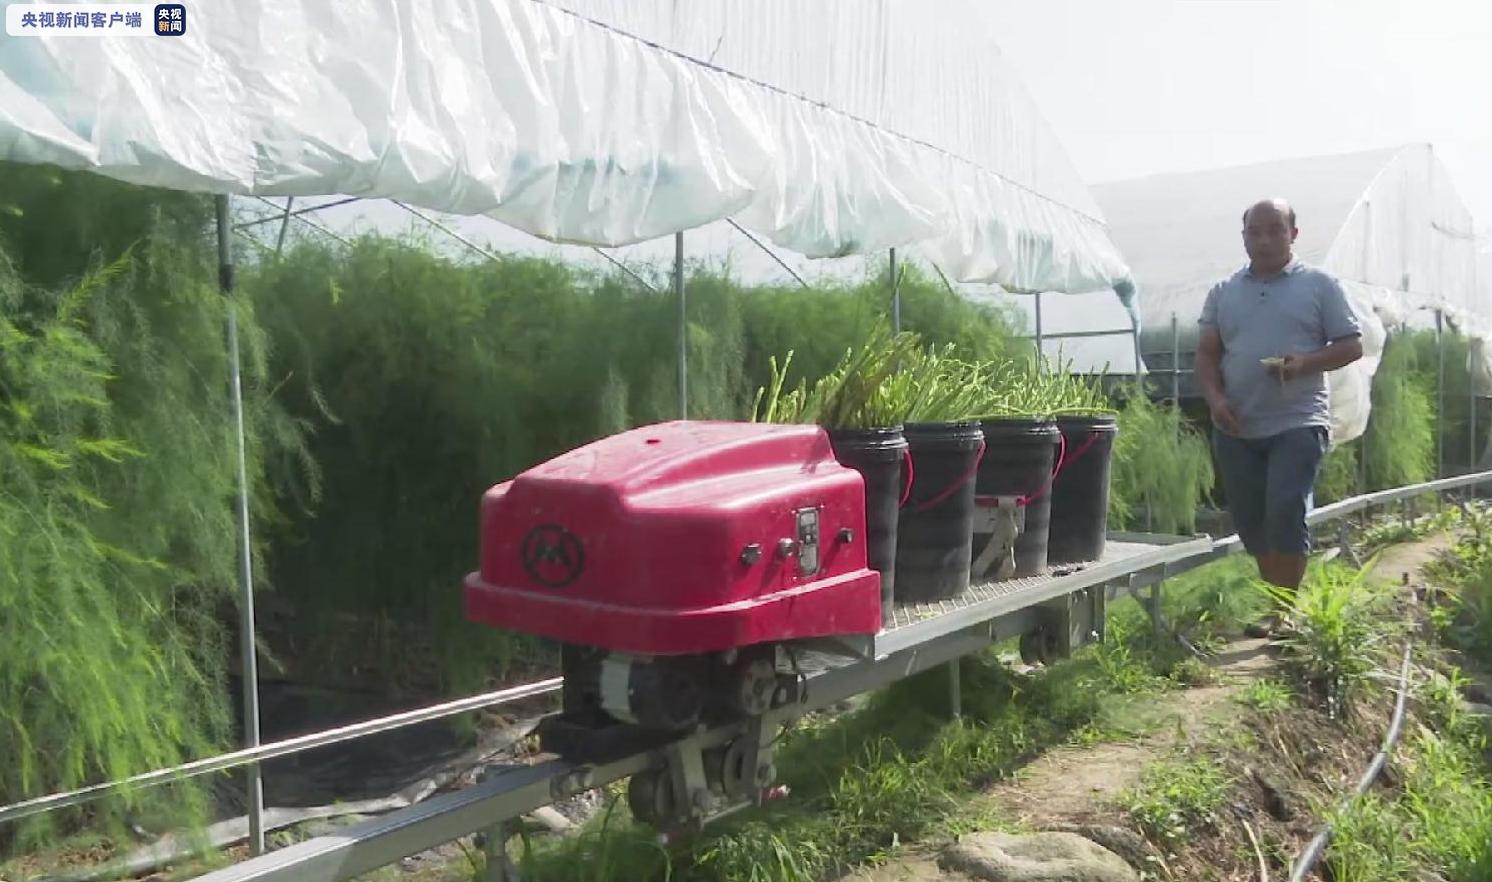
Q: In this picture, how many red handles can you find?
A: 4